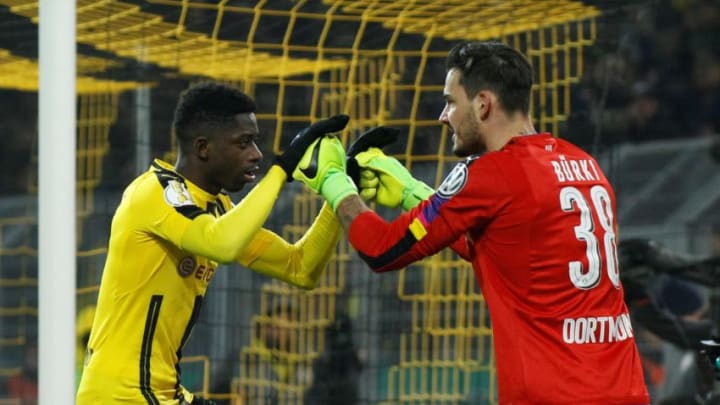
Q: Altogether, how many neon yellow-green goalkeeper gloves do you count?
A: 2